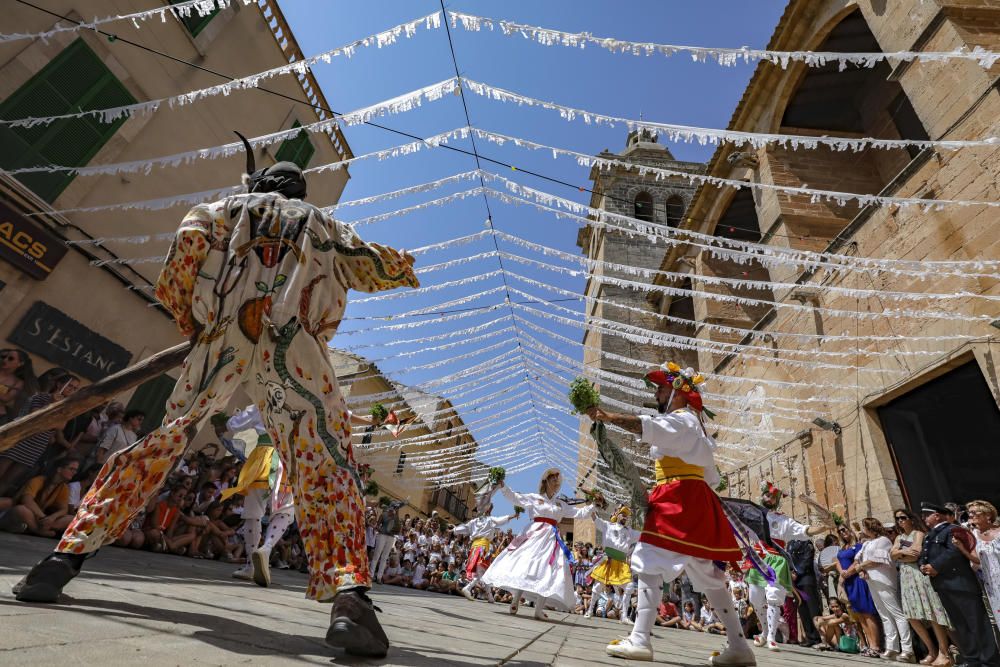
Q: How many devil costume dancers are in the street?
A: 1